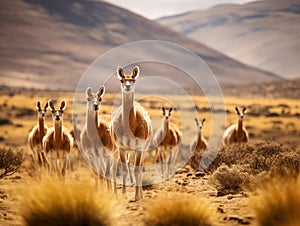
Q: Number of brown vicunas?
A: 7